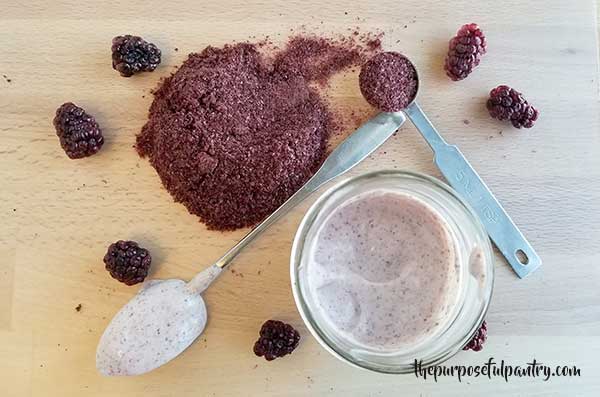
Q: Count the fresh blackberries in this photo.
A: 7